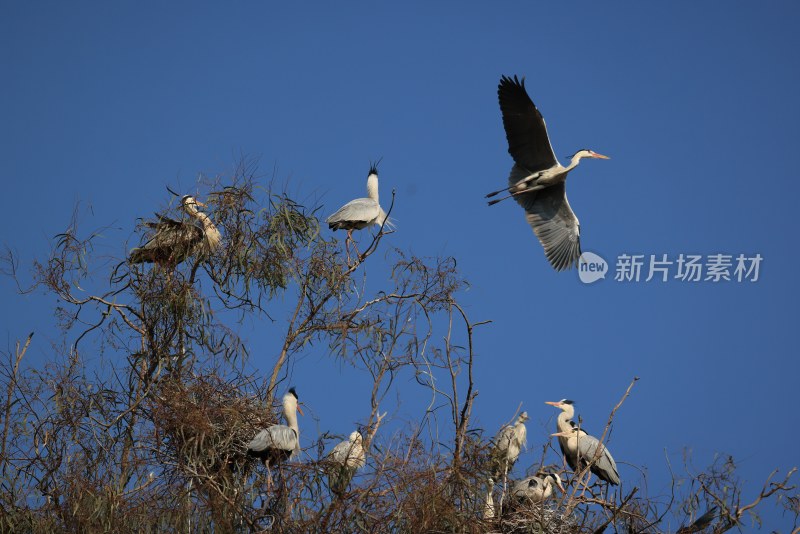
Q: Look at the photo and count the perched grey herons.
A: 9